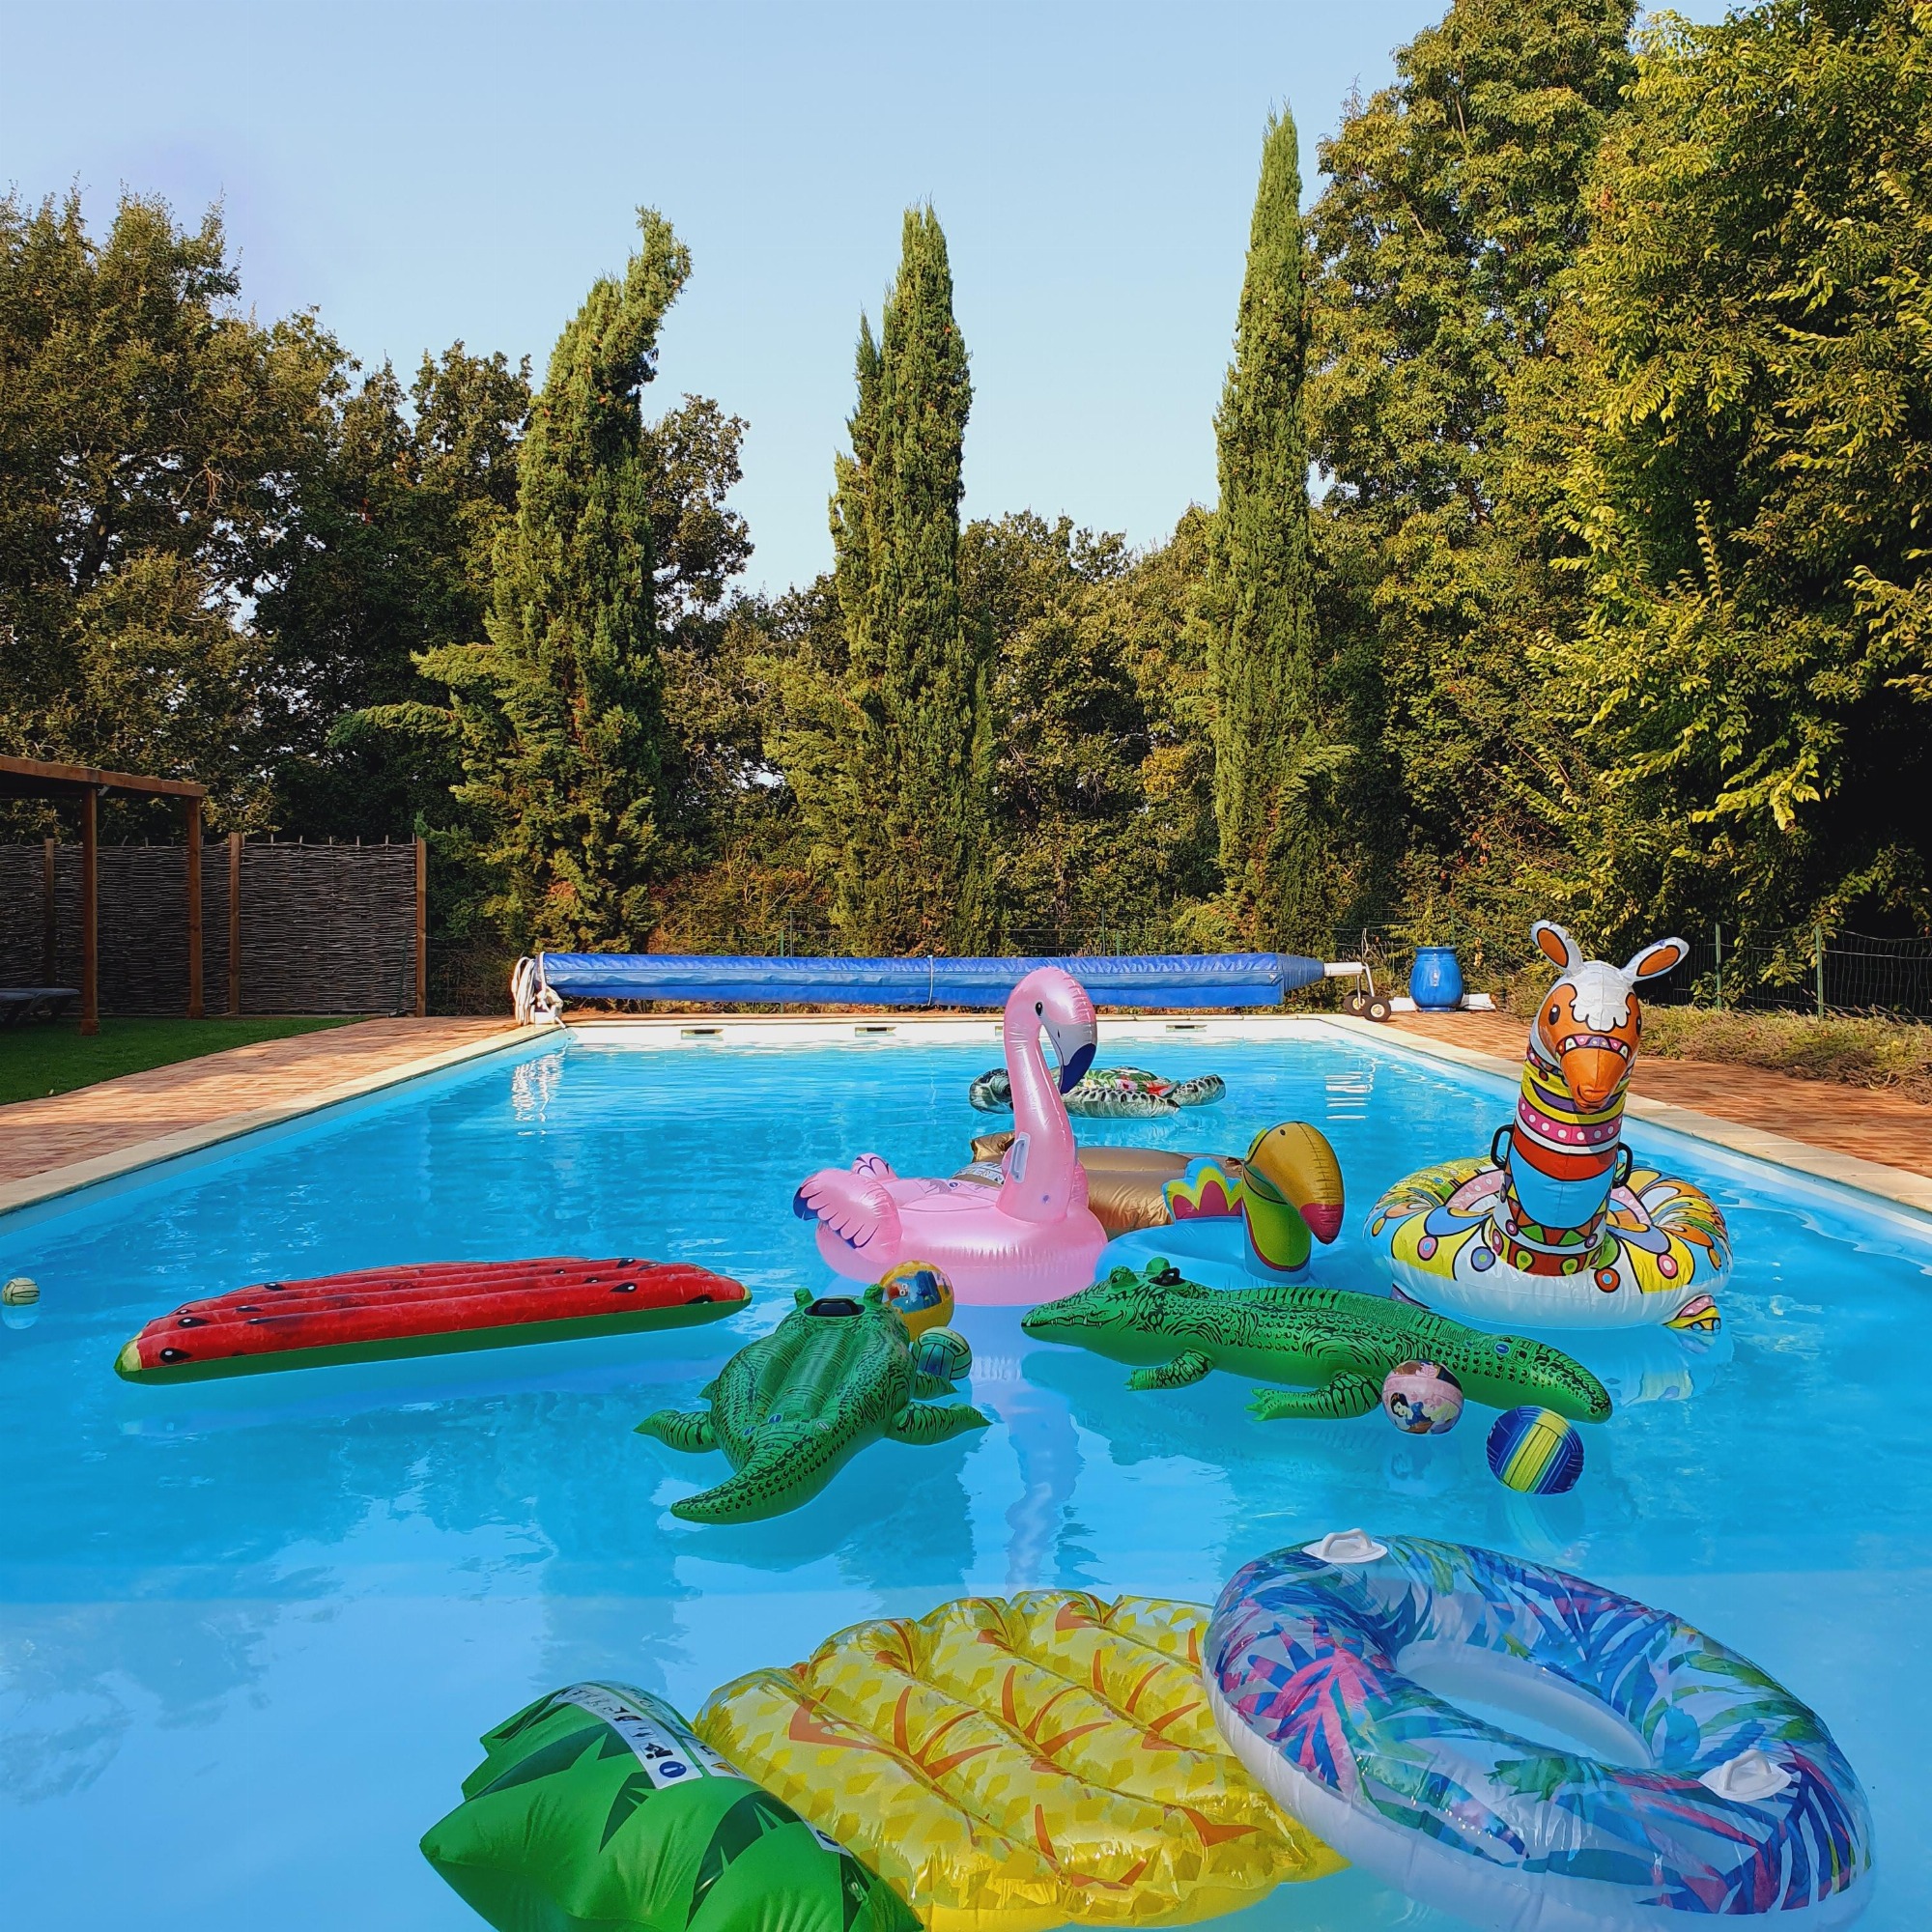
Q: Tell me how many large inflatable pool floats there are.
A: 10